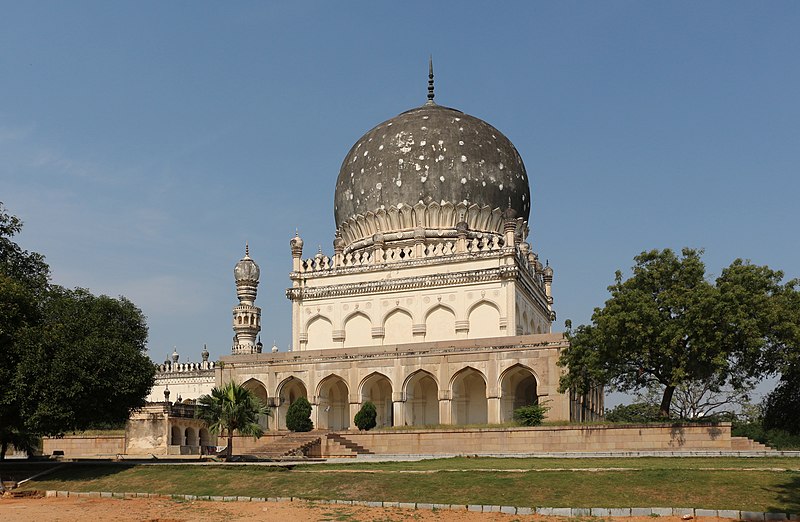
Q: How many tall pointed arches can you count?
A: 7